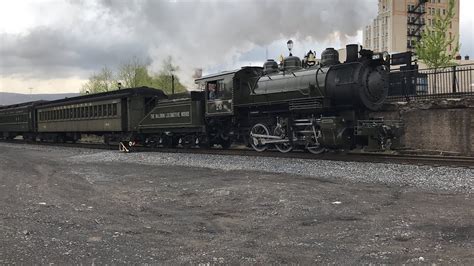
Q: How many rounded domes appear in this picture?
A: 3